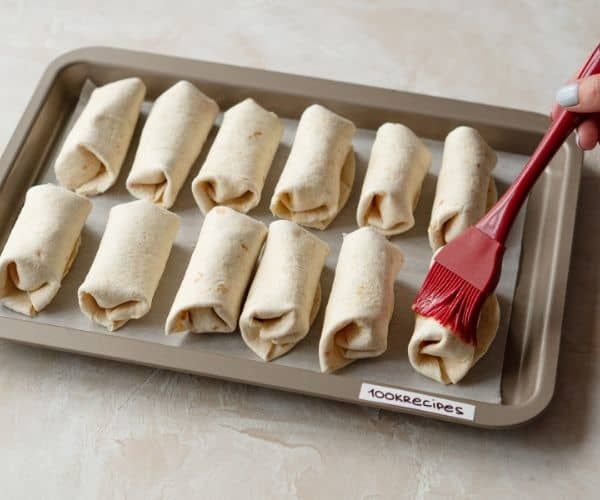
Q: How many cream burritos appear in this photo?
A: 12